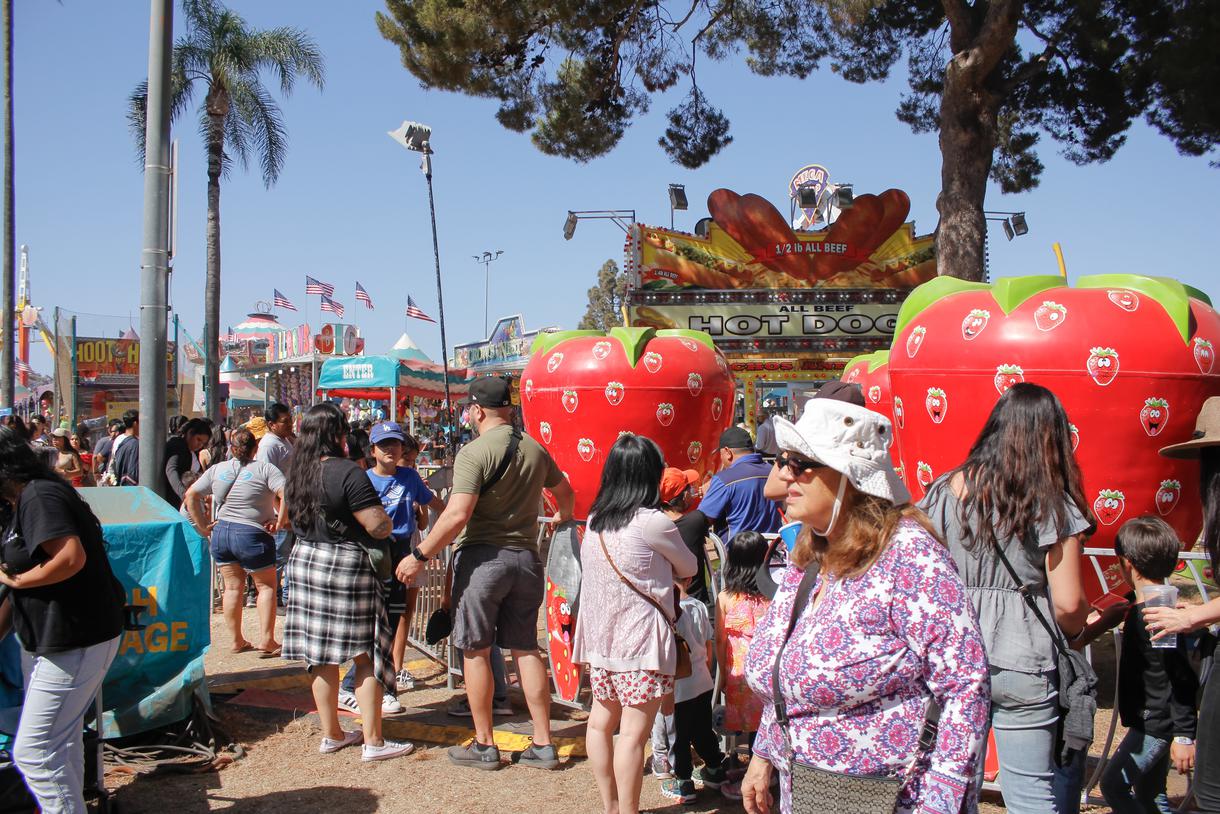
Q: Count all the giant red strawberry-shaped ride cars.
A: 3